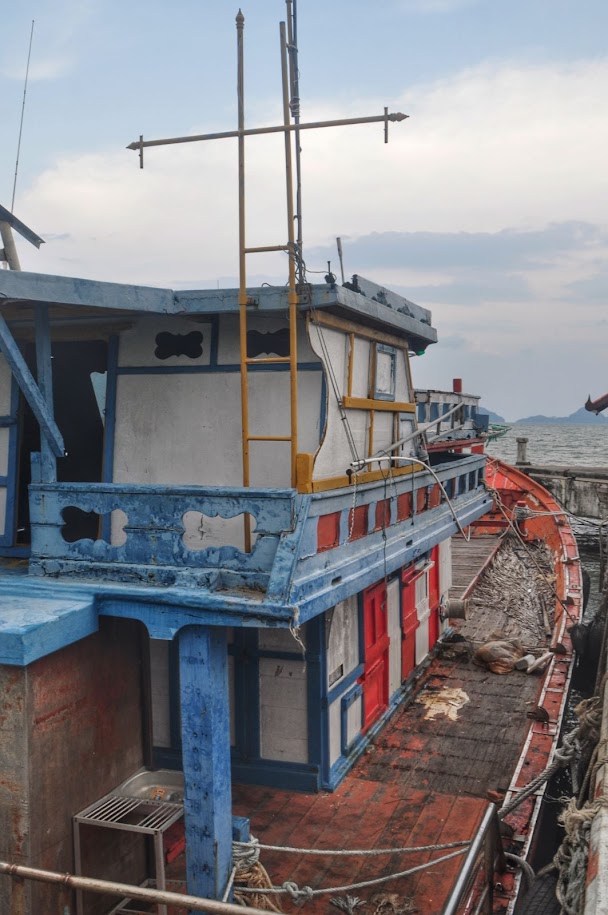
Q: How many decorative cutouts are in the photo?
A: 4